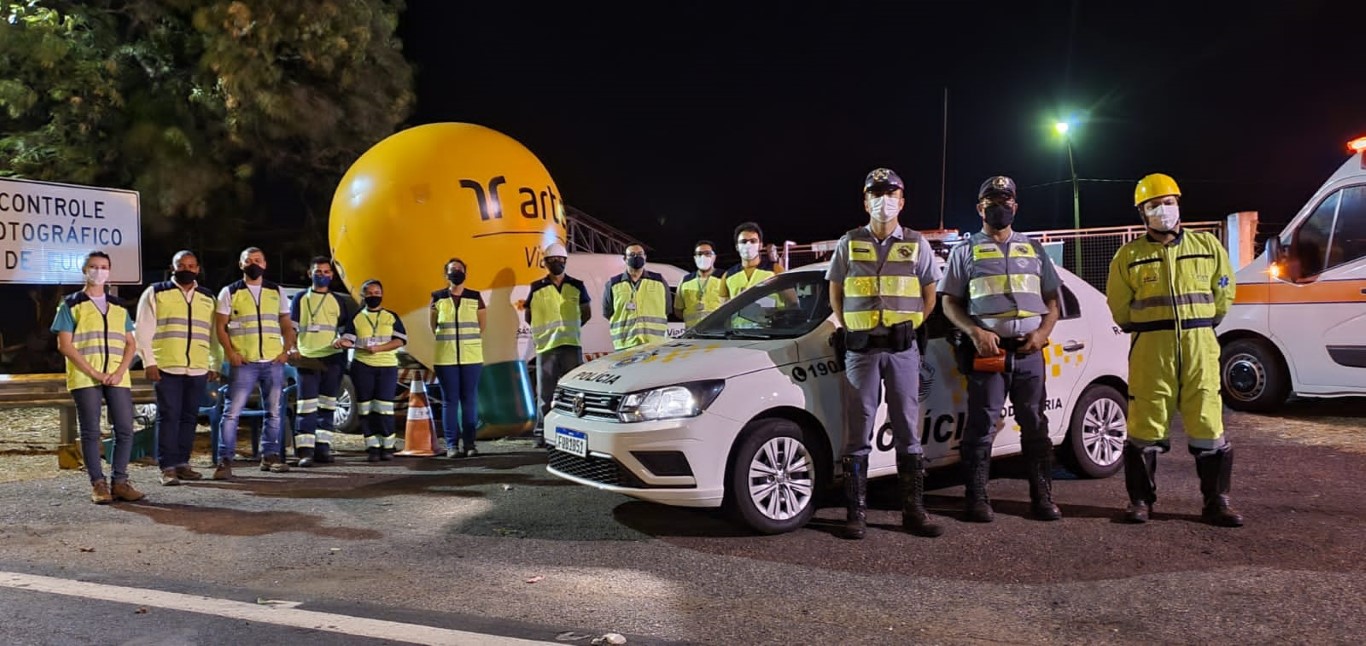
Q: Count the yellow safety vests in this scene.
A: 12